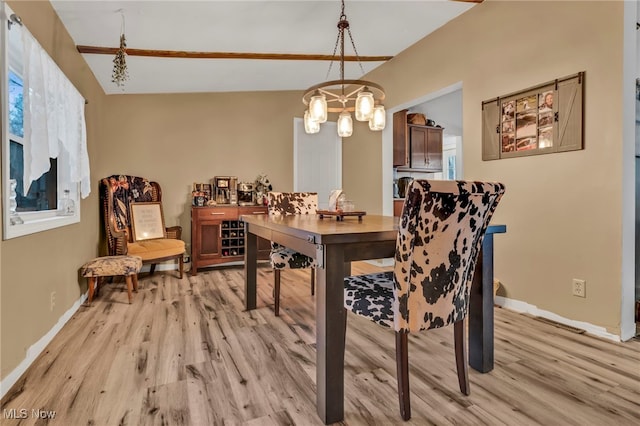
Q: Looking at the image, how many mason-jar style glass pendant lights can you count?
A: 5